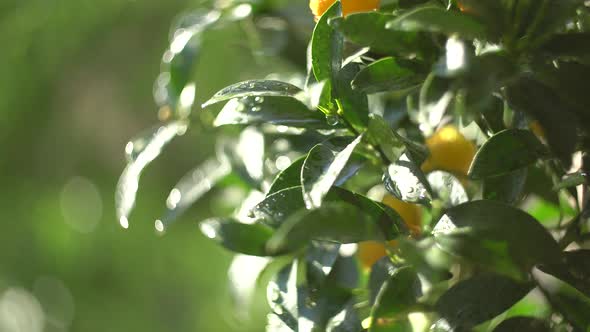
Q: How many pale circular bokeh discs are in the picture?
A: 3